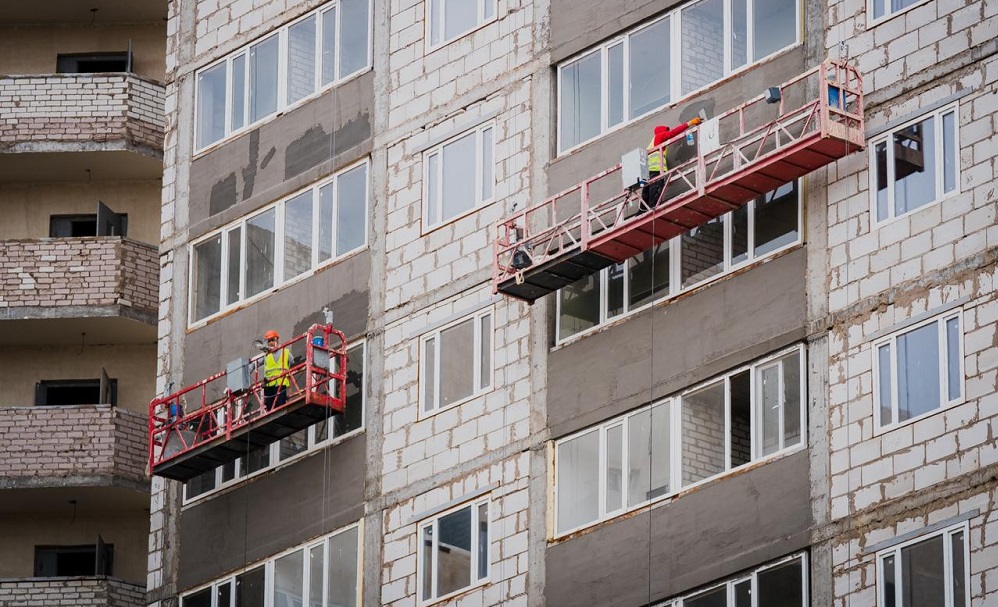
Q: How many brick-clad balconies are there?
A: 4